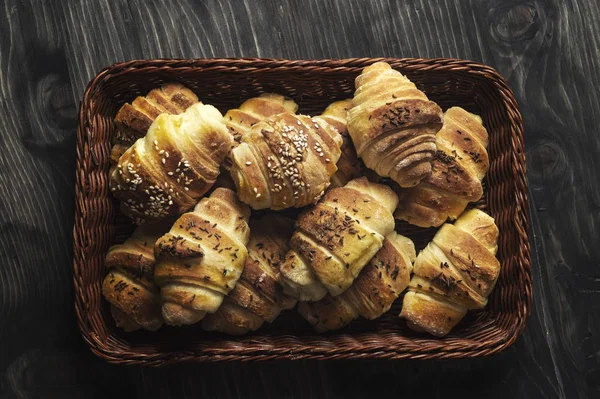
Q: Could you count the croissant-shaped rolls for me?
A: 13